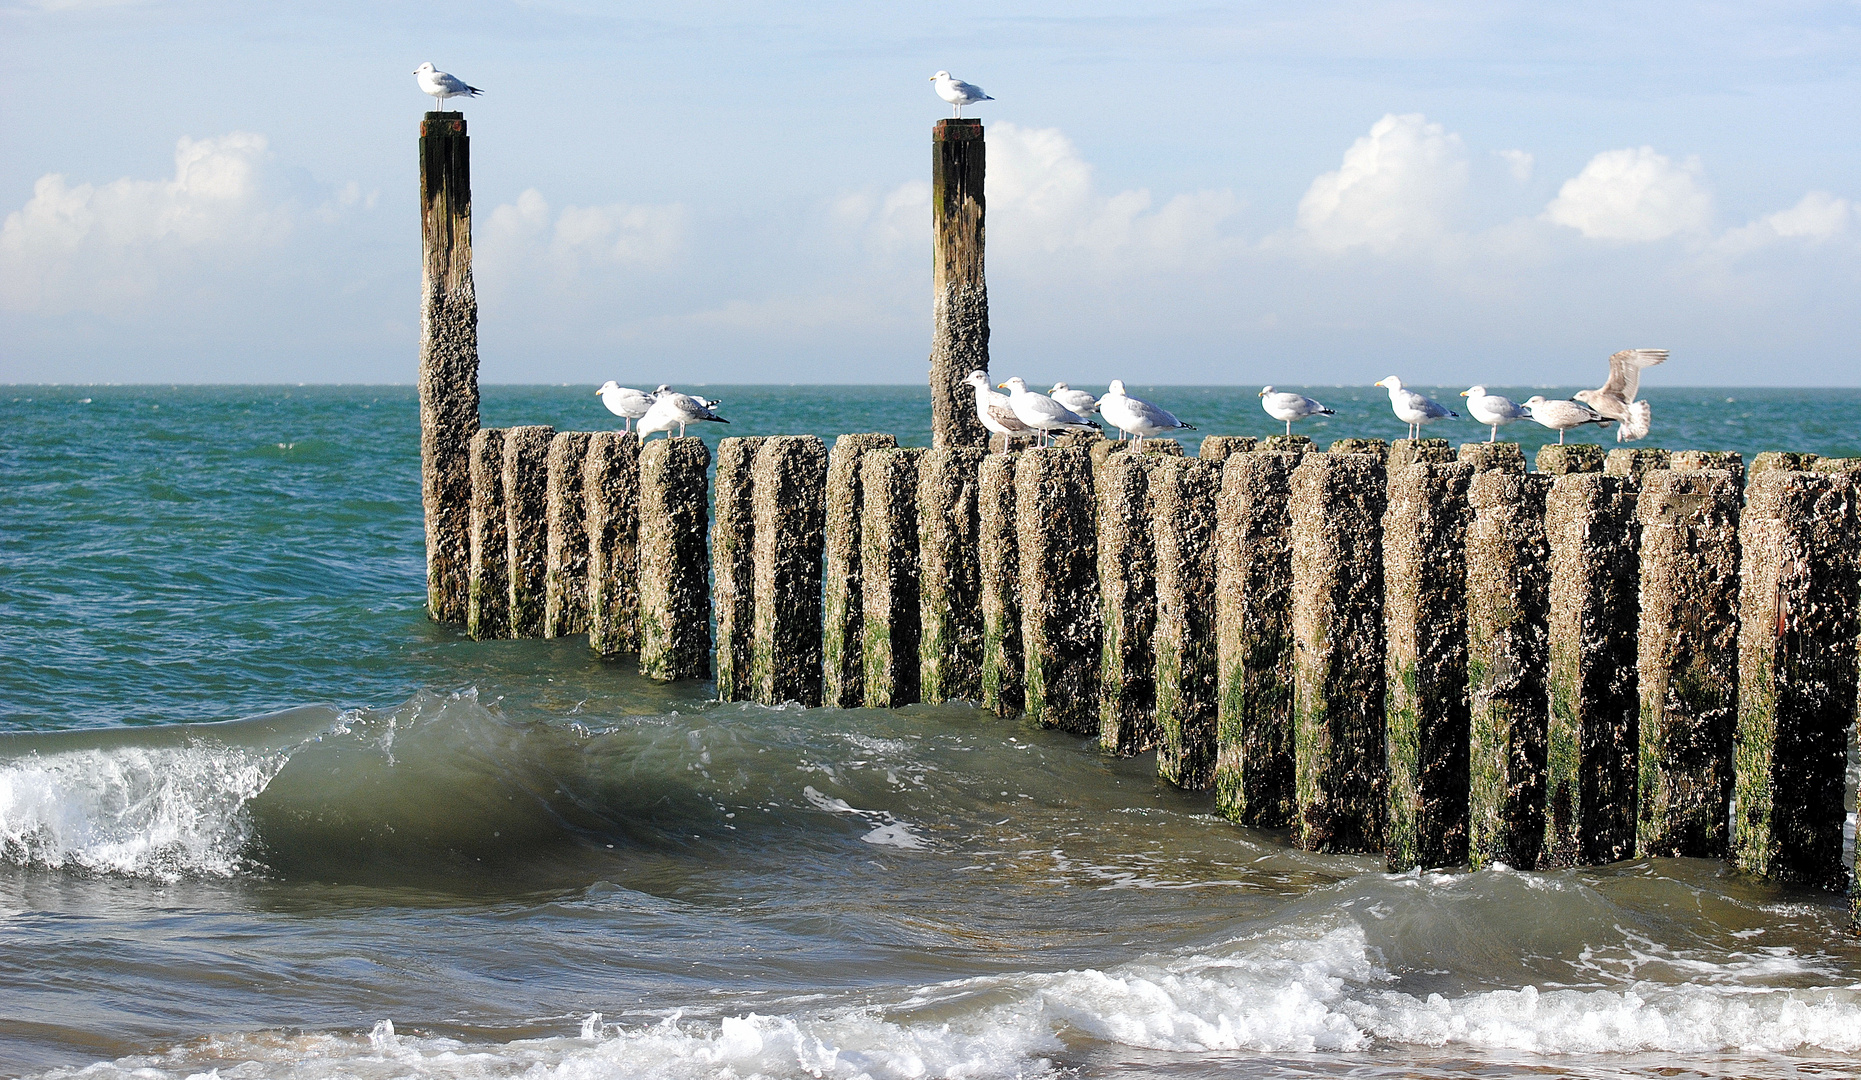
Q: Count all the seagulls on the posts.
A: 15